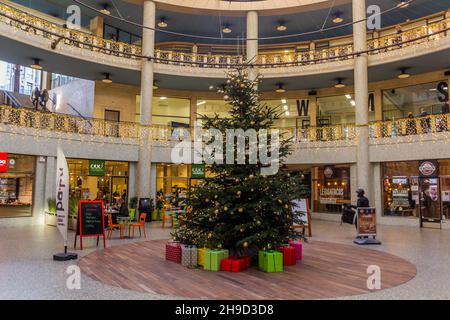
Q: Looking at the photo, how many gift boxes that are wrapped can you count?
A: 8